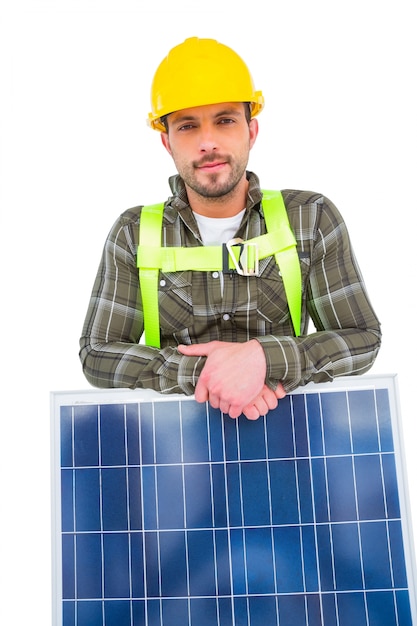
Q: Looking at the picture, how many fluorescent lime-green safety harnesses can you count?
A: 1